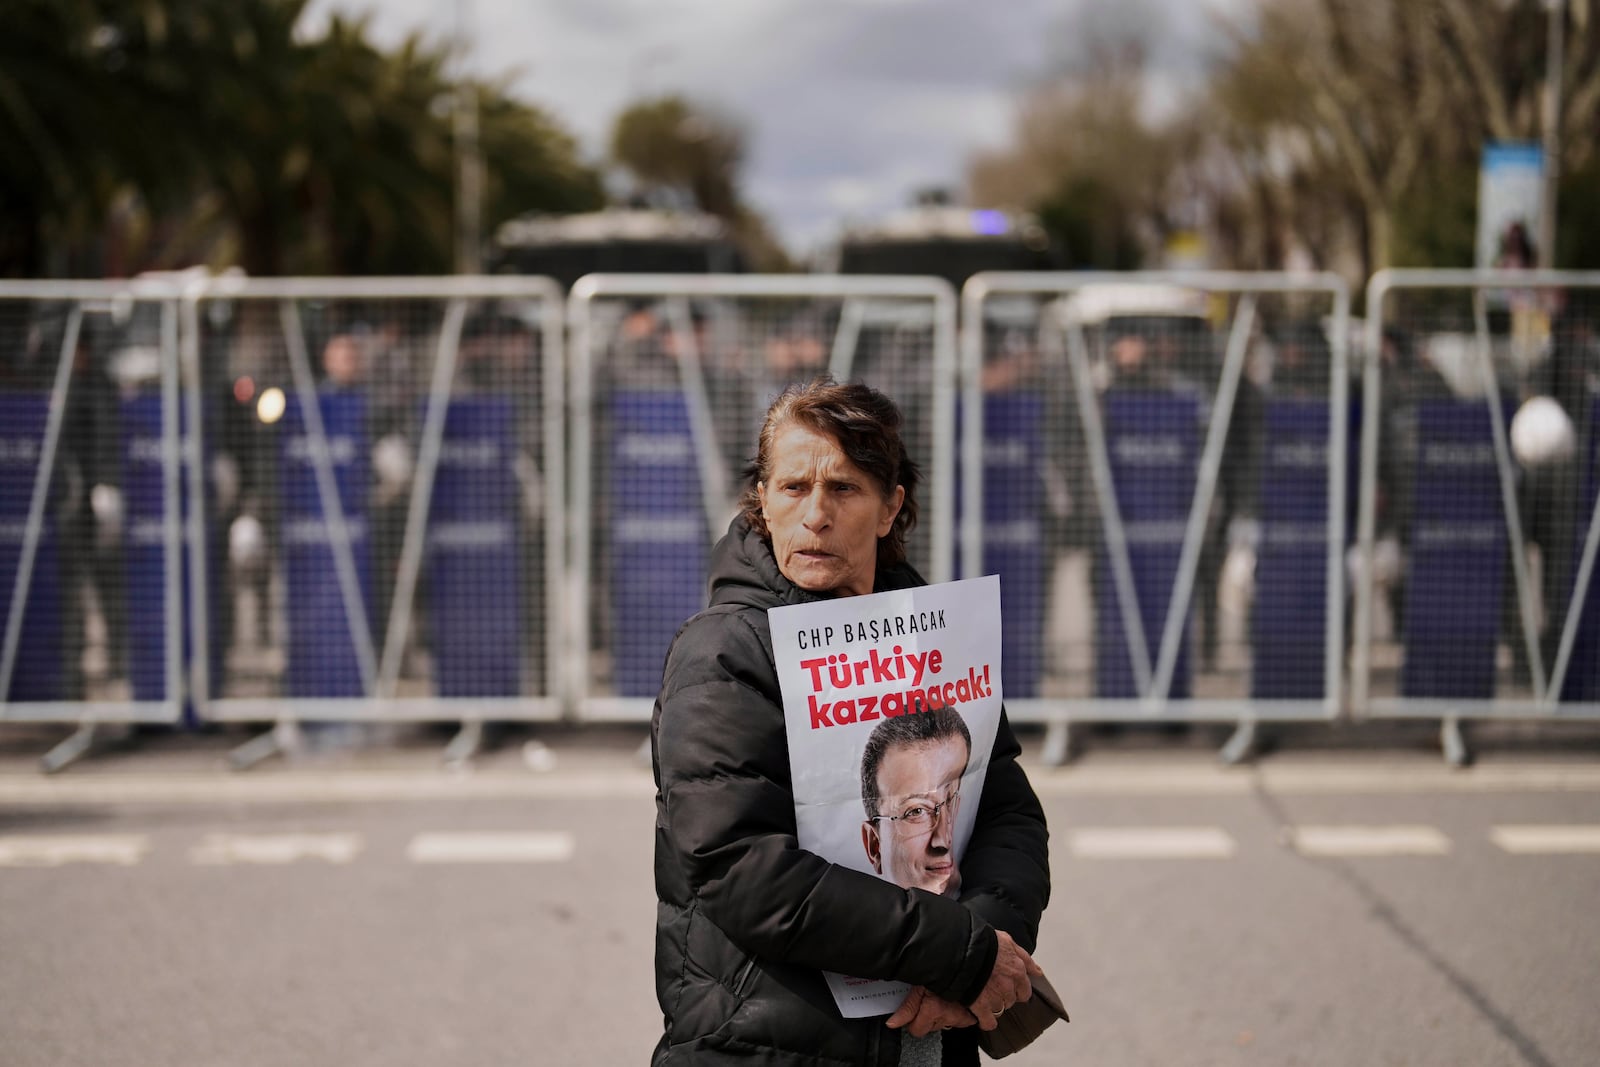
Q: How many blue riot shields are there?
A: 10